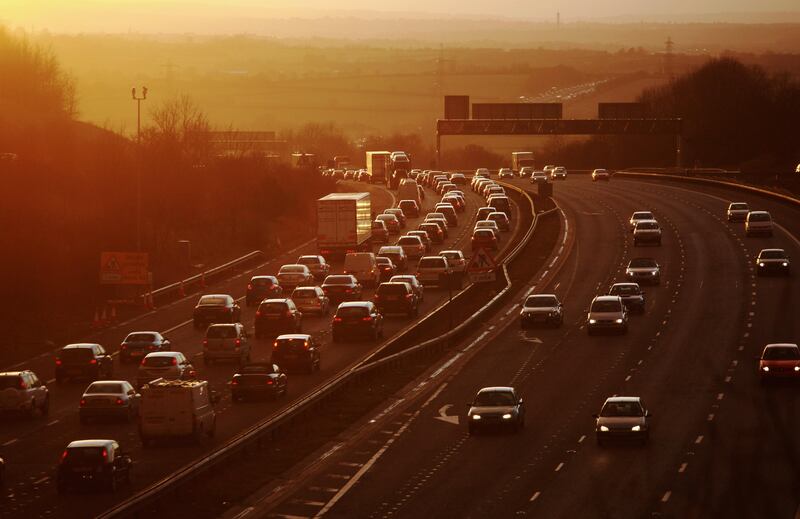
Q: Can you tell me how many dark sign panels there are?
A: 3